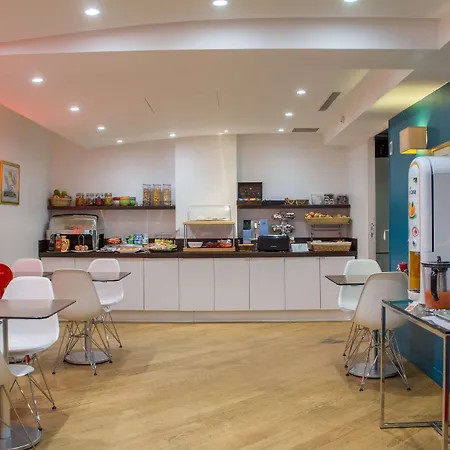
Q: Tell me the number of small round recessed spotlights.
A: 12